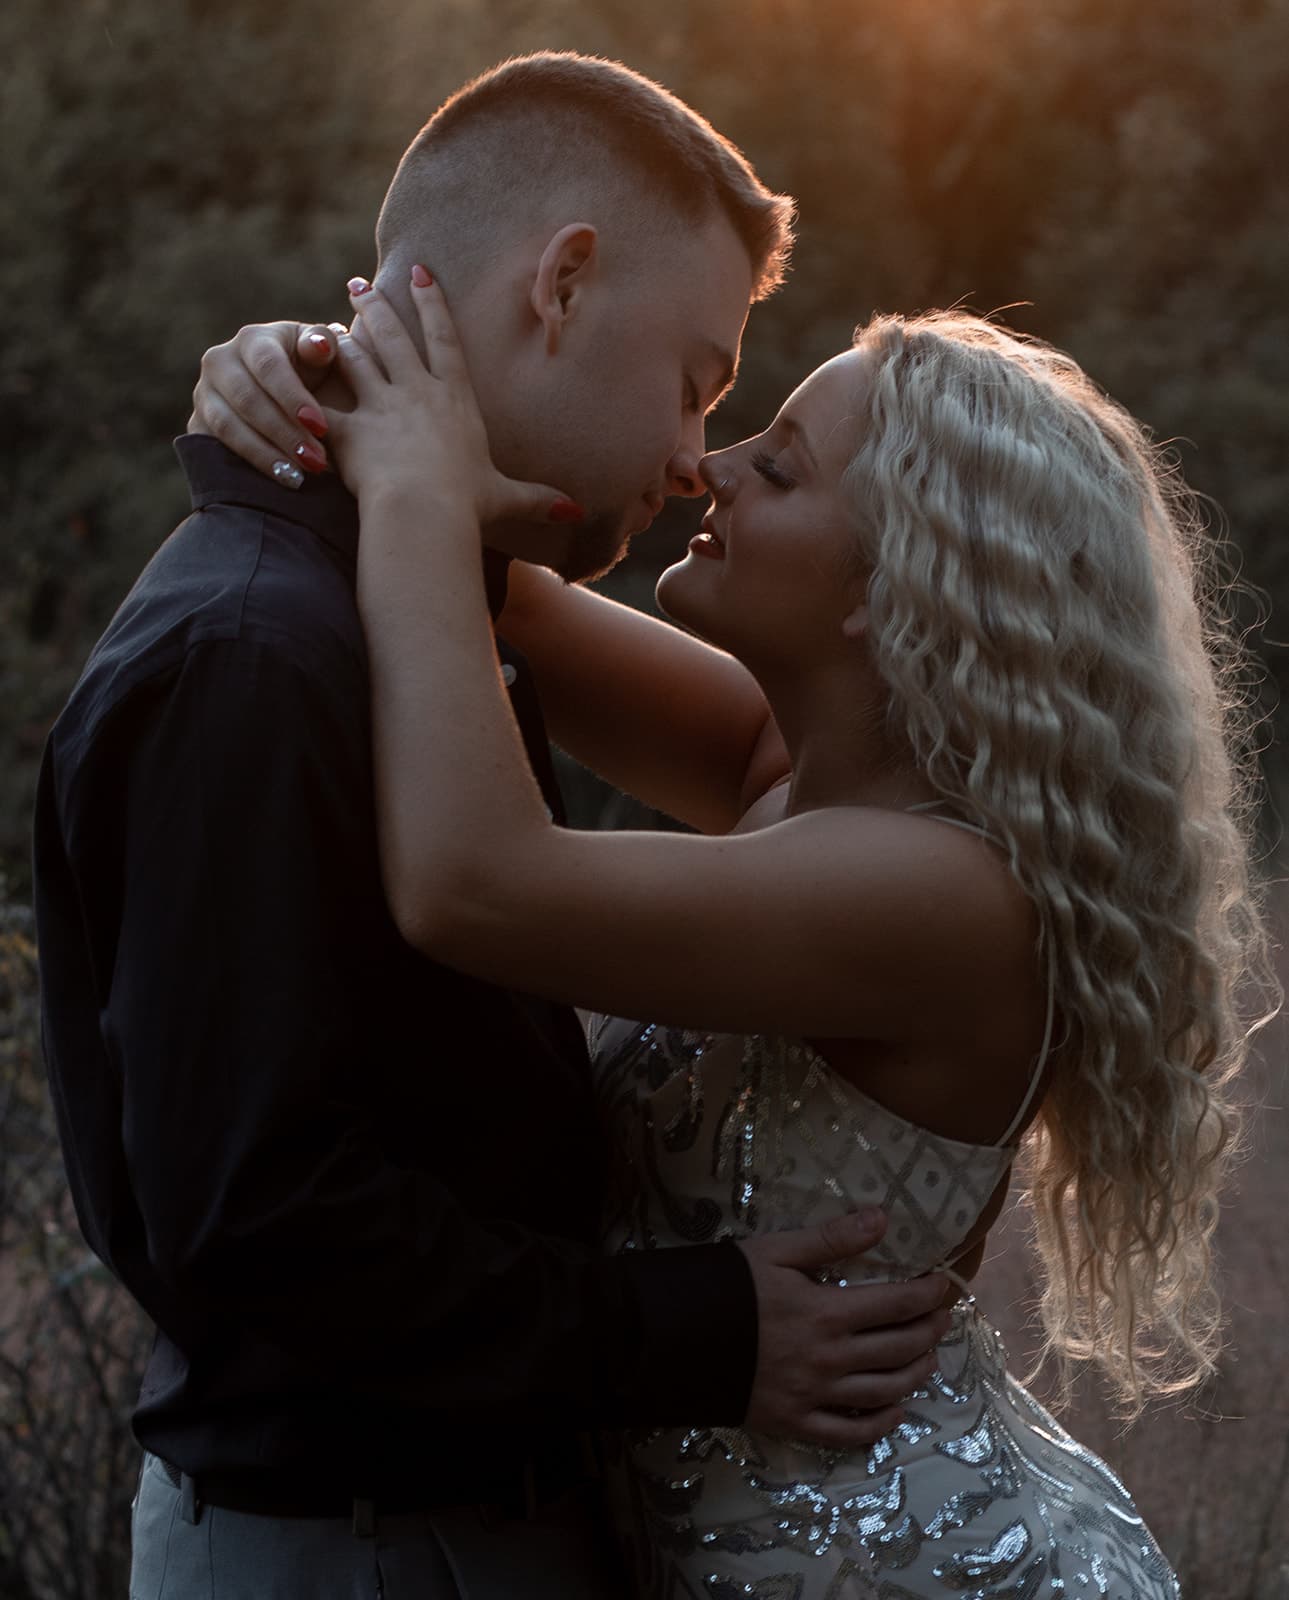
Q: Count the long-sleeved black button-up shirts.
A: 1